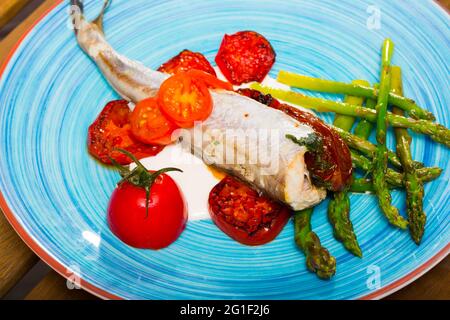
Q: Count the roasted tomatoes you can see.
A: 4